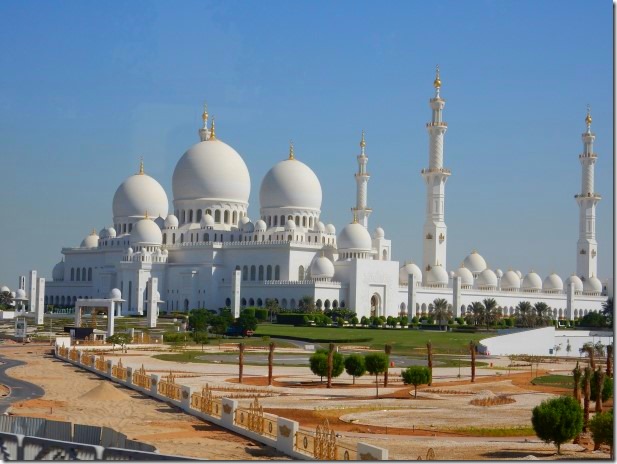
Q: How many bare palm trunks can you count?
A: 11